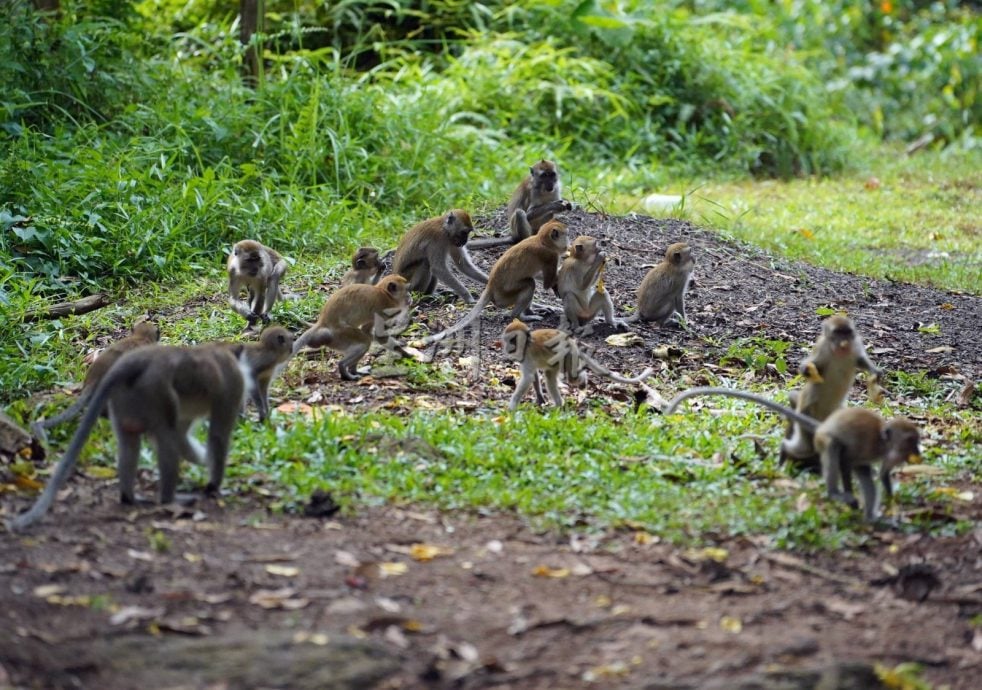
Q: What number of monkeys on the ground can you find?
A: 14